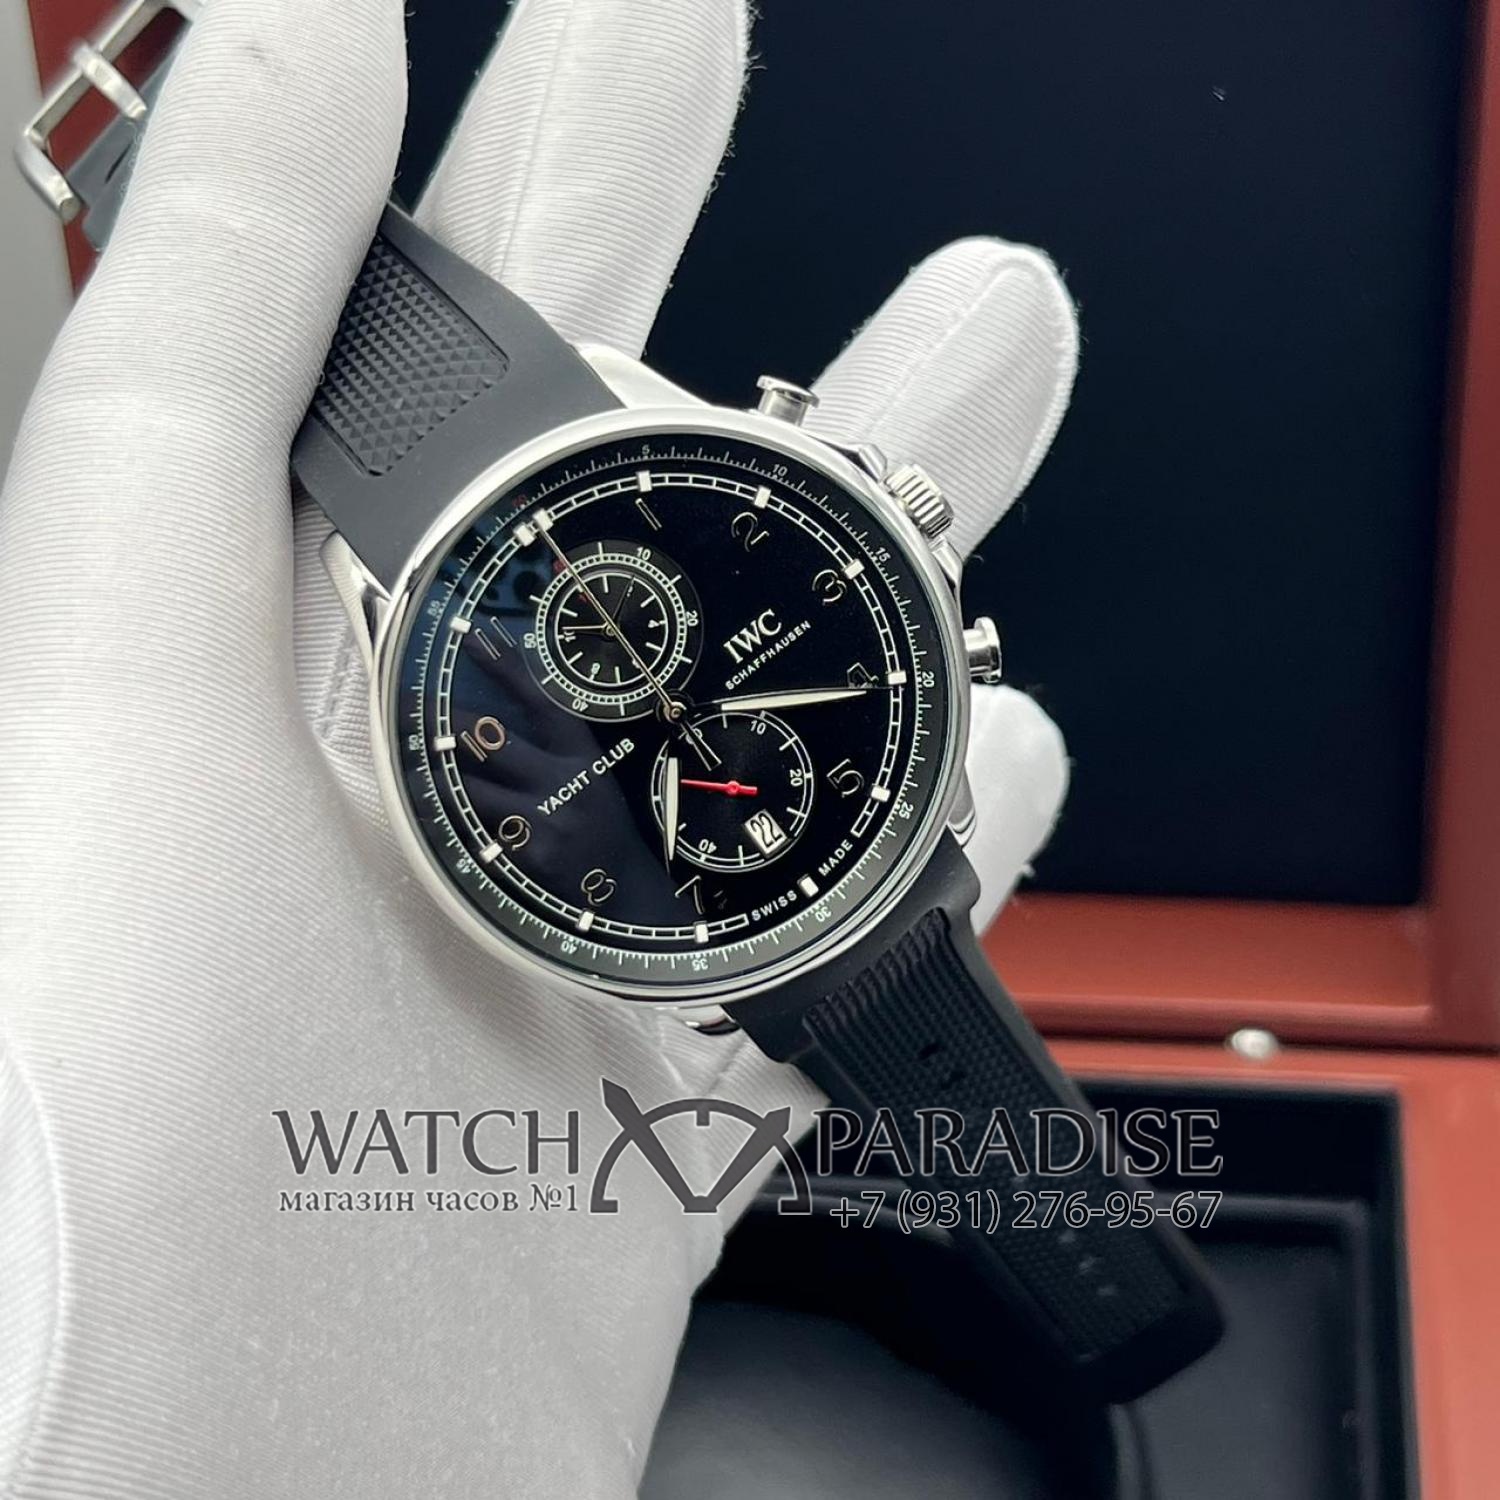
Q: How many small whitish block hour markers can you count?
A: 13